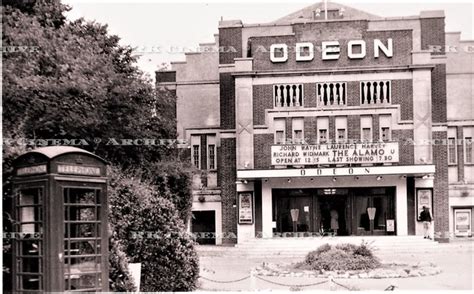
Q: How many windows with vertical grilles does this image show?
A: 3